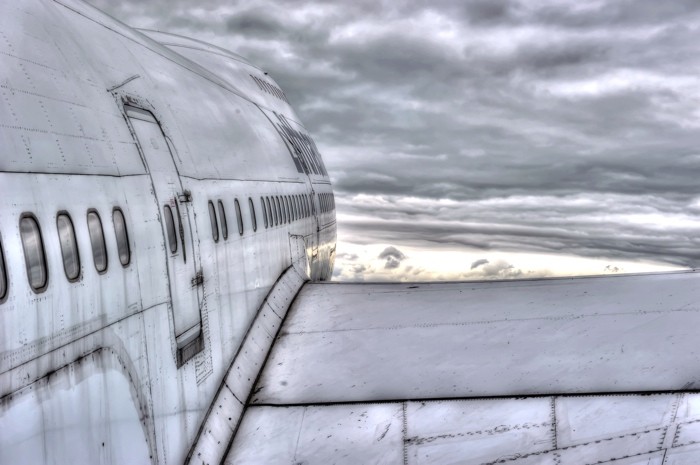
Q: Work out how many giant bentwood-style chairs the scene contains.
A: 0